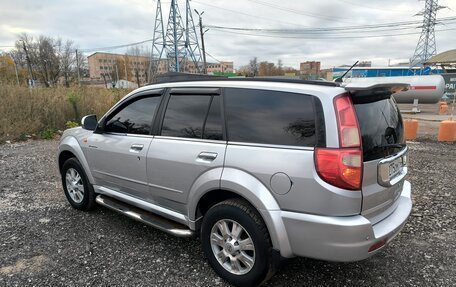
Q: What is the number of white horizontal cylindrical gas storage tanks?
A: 1